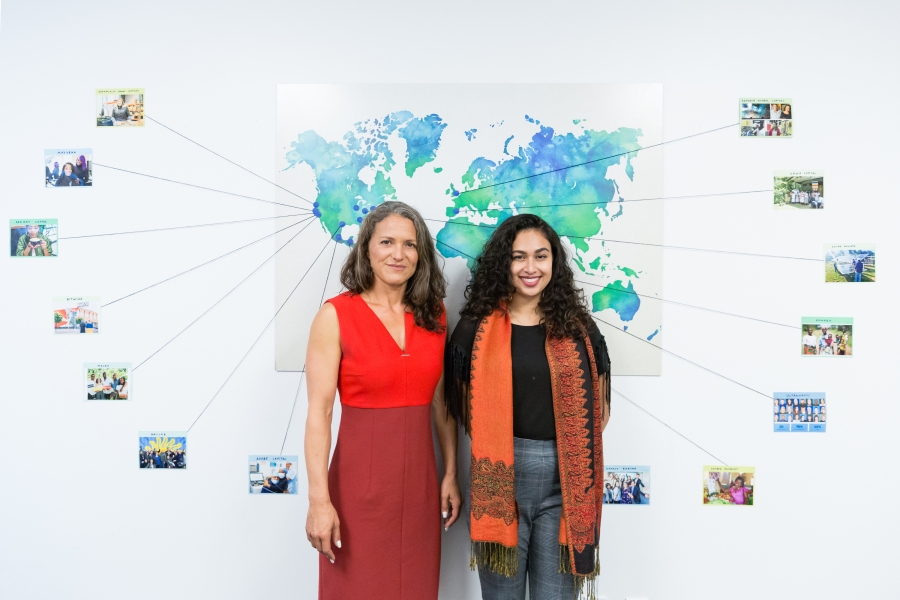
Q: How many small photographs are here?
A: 14